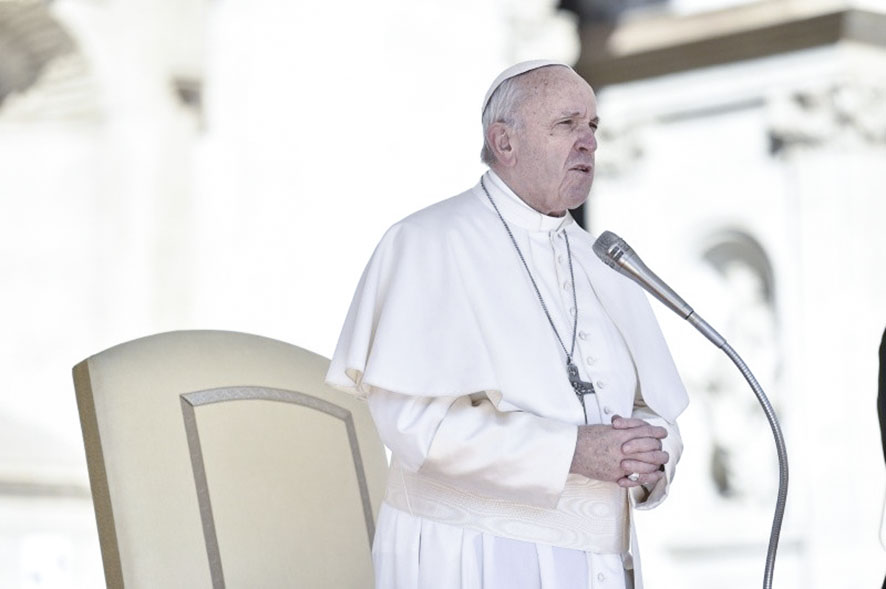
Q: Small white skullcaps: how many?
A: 1